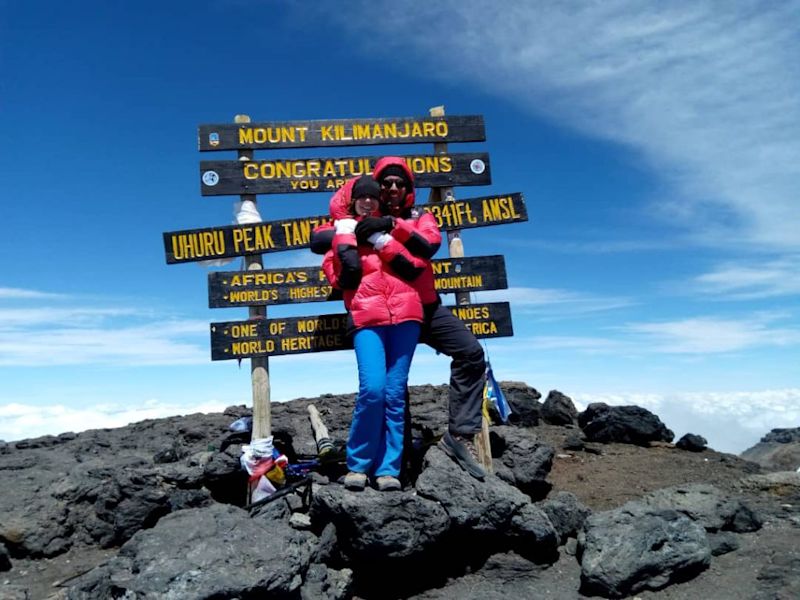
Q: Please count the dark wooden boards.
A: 5